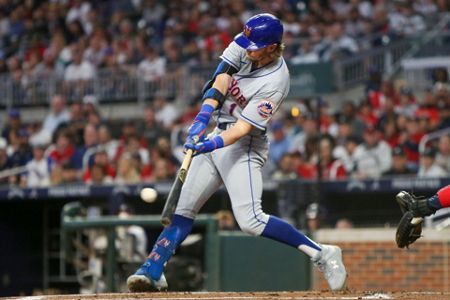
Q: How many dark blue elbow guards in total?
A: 1